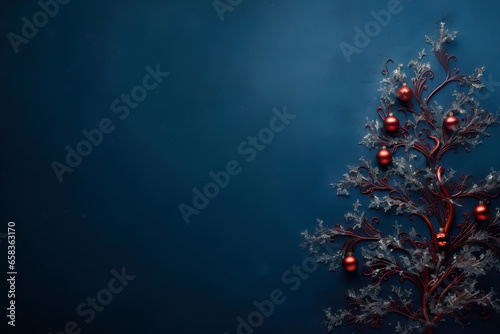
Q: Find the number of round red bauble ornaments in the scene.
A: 7